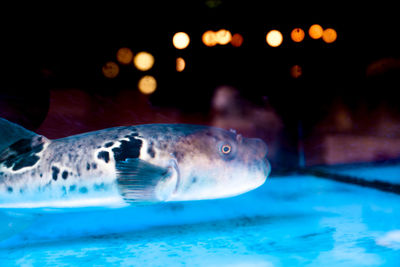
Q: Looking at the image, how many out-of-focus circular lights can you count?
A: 14